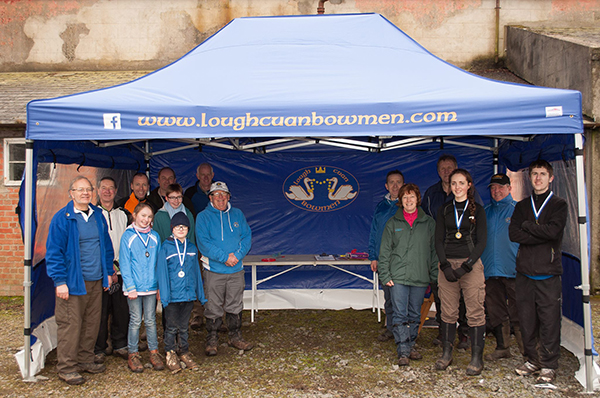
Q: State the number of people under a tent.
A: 15